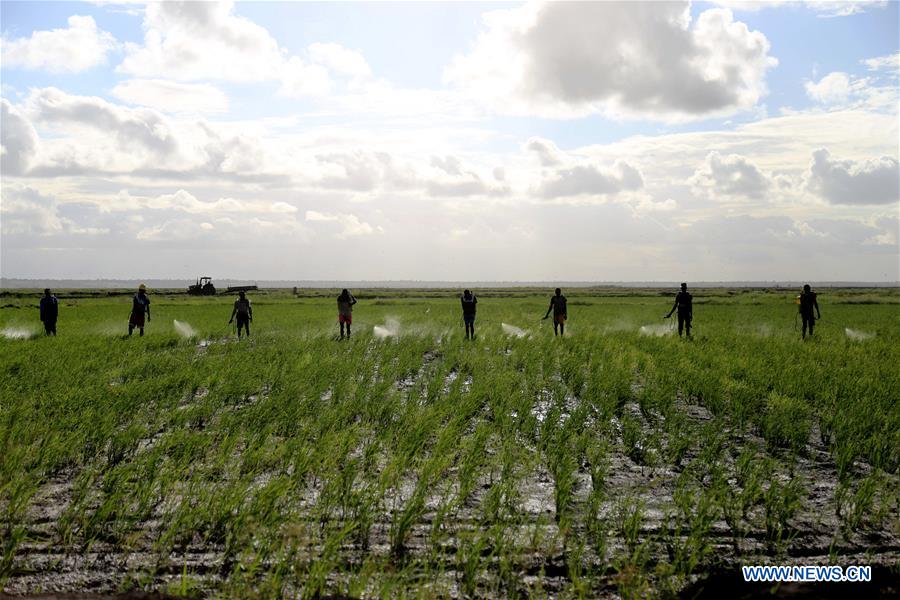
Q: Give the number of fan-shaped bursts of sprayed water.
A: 6